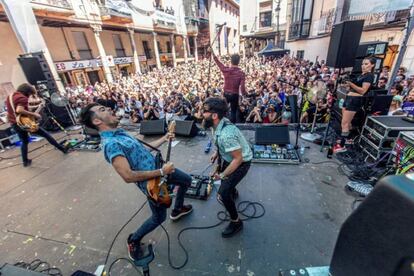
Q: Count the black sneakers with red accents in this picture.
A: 2